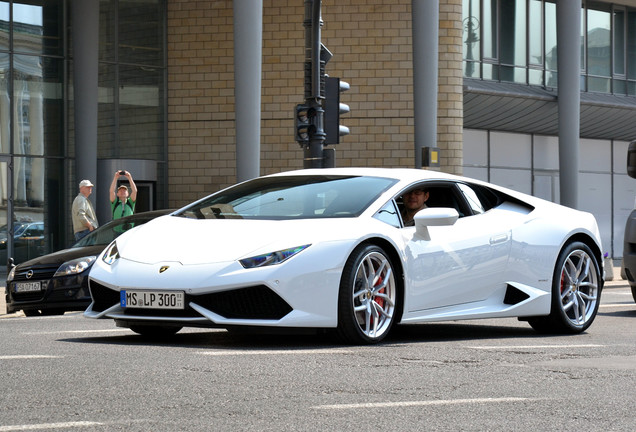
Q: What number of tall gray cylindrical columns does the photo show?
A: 4